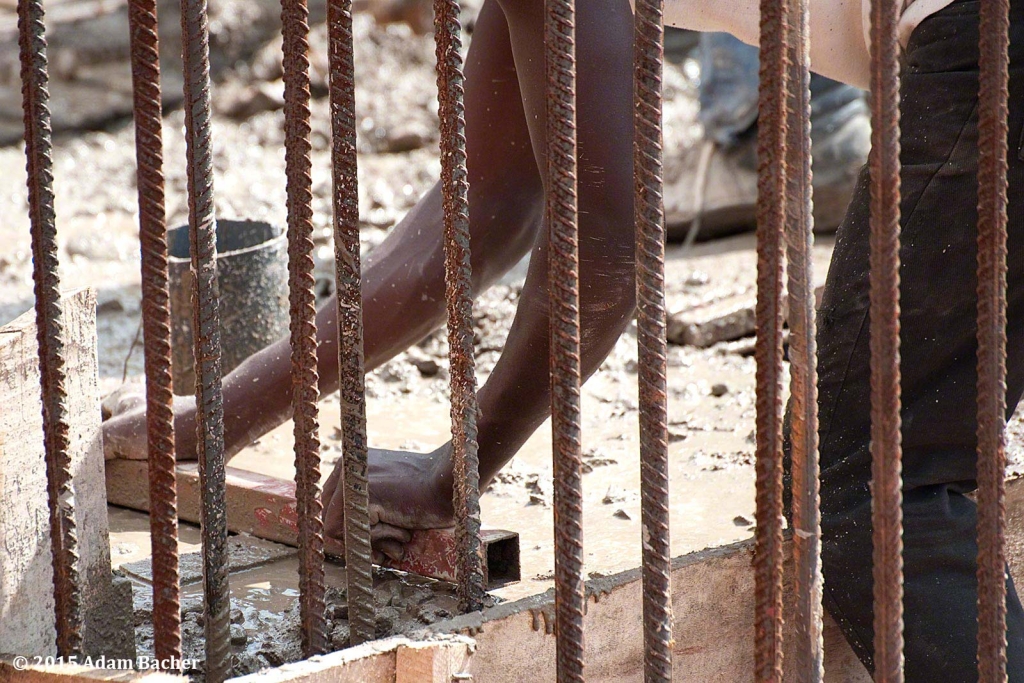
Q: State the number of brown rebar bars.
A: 12